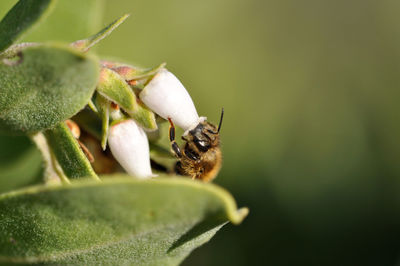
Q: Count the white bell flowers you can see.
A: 2